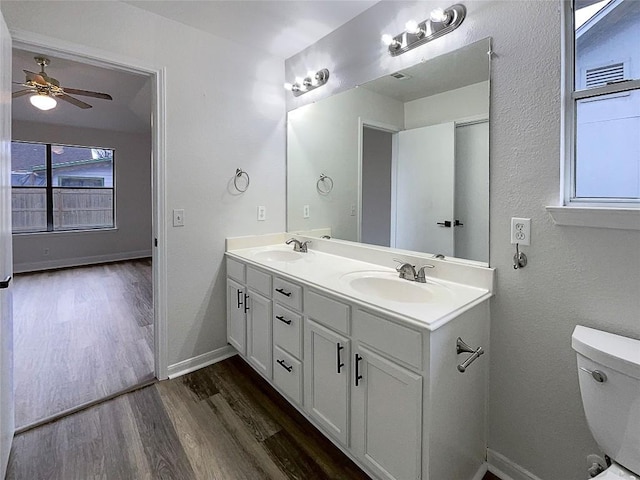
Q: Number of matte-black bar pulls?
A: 7